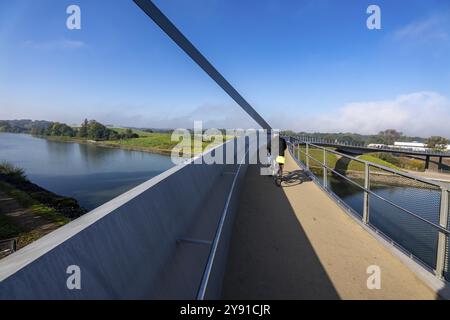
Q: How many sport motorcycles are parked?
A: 0